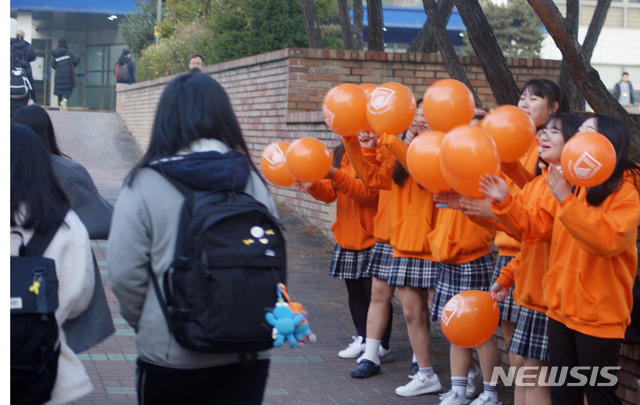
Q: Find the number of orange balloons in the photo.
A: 12